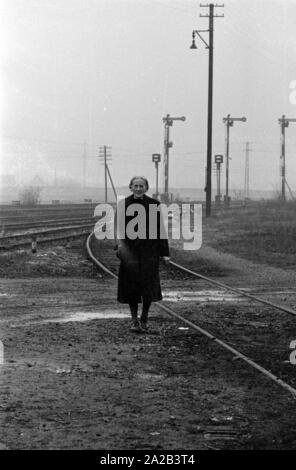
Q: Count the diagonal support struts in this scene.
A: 3